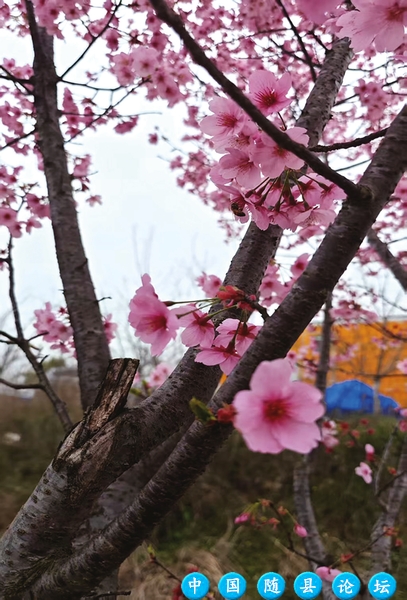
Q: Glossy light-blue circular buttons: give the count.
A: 6